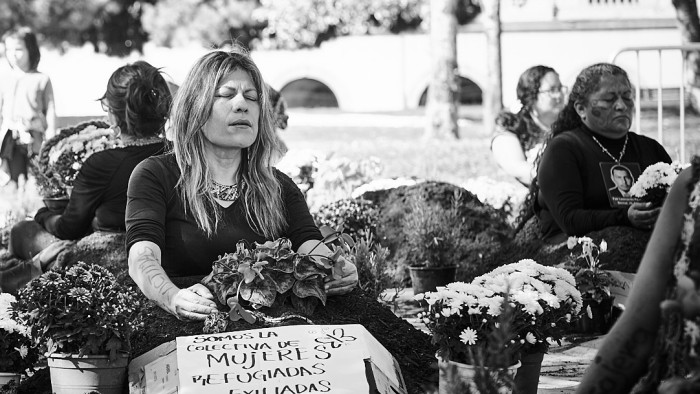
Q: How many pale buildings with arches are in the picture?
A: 1